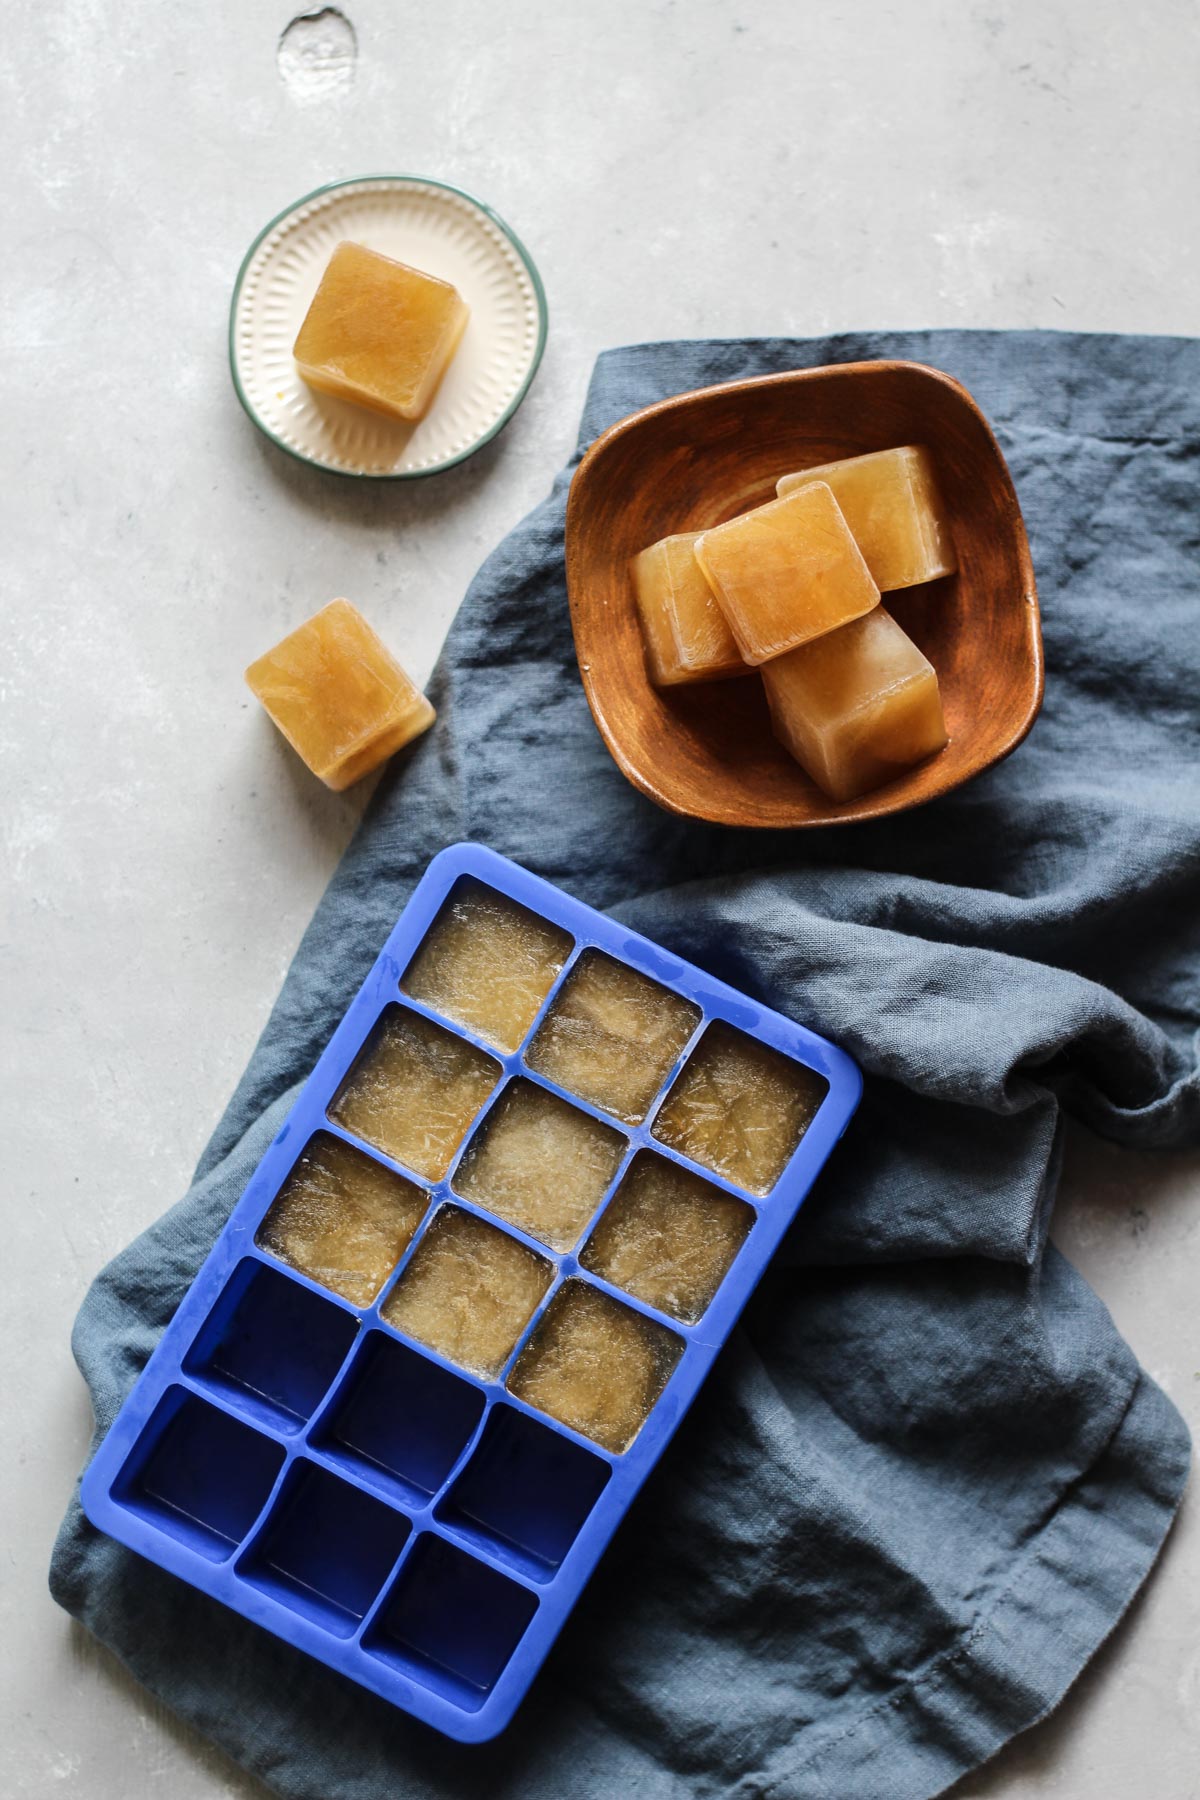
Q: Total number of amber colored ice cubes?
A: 15